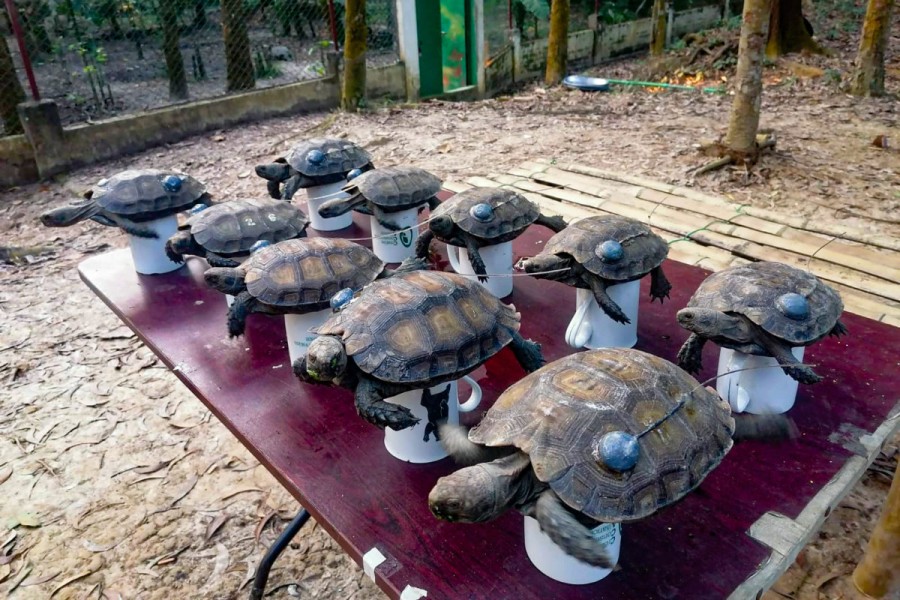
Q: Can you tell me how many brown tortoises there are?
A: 10